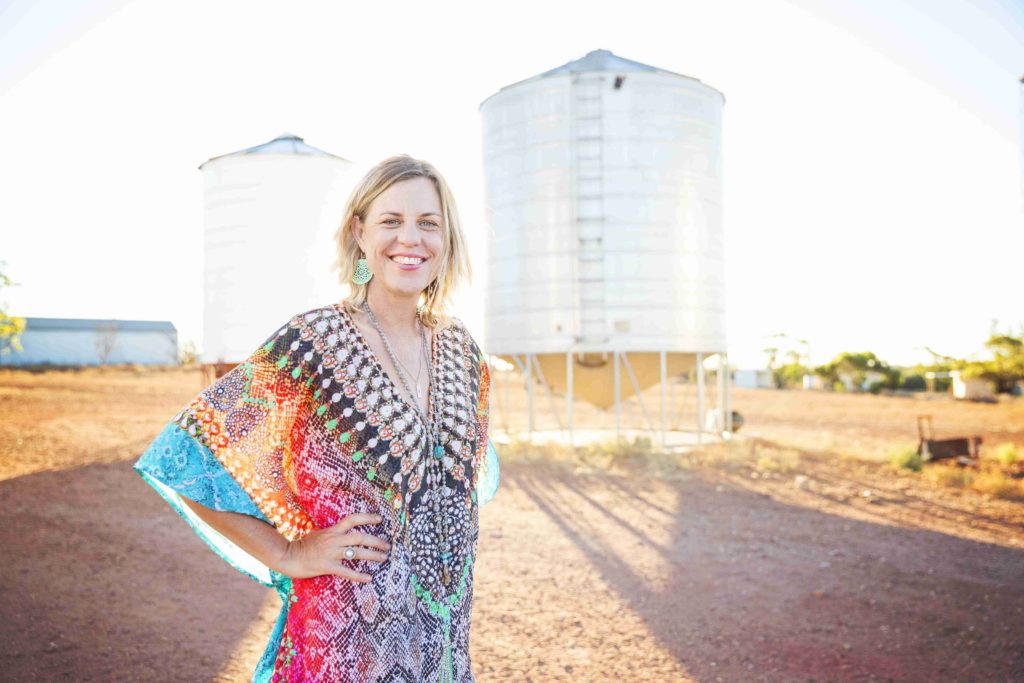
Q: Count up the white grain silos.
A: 2